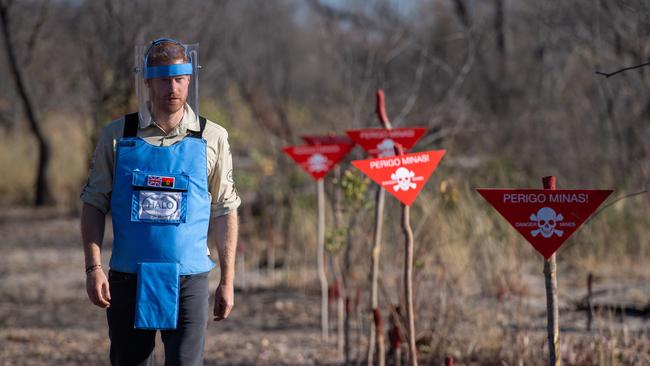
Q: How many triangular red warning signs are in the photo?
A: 5